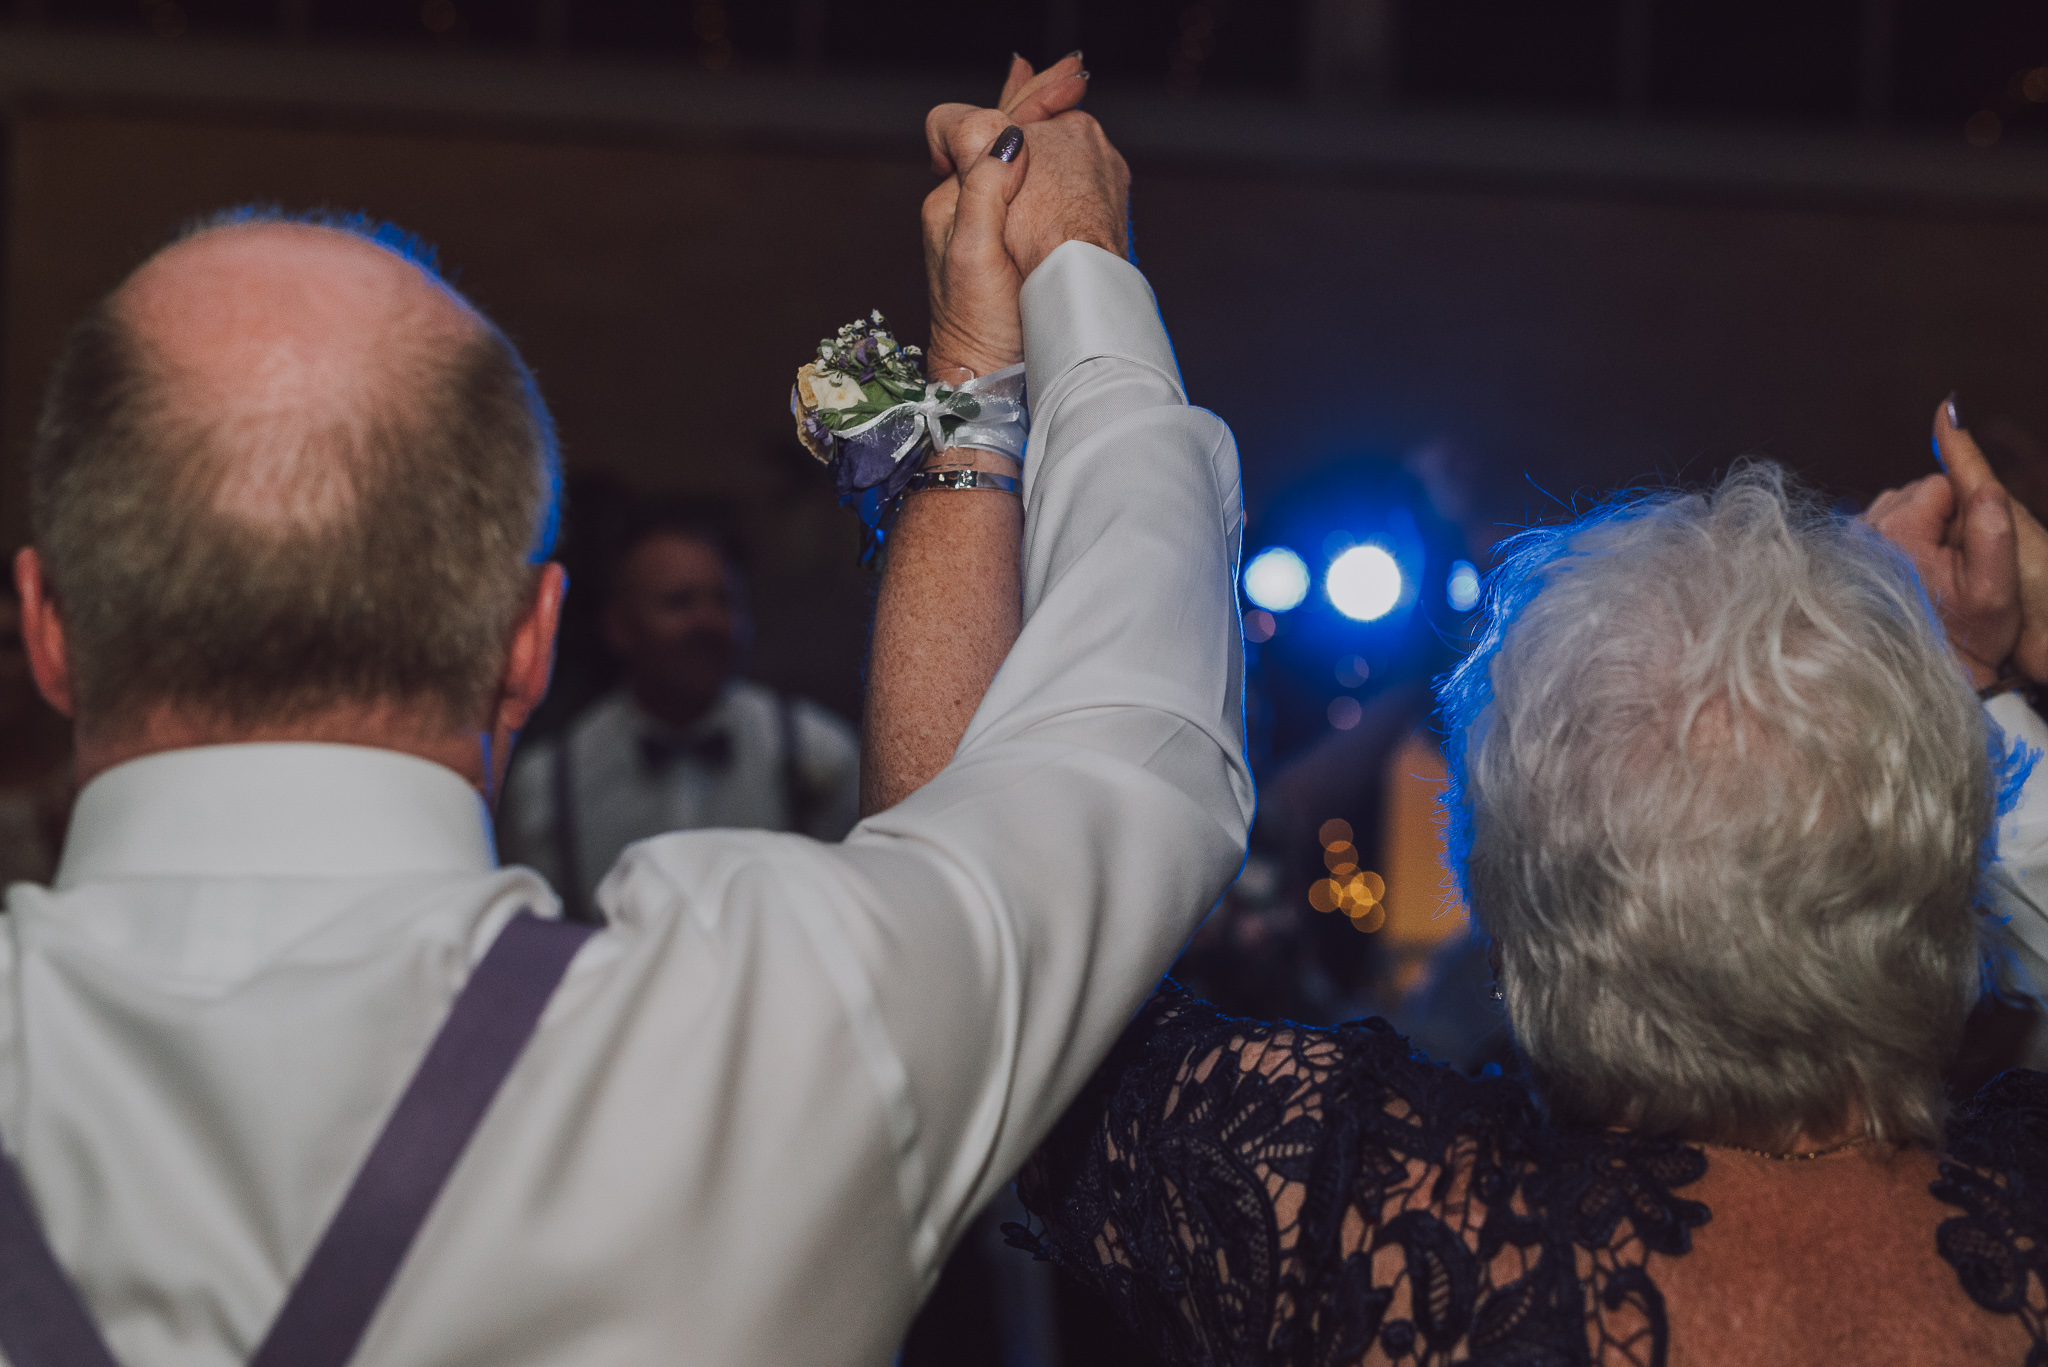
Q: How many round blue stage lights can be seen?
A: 3